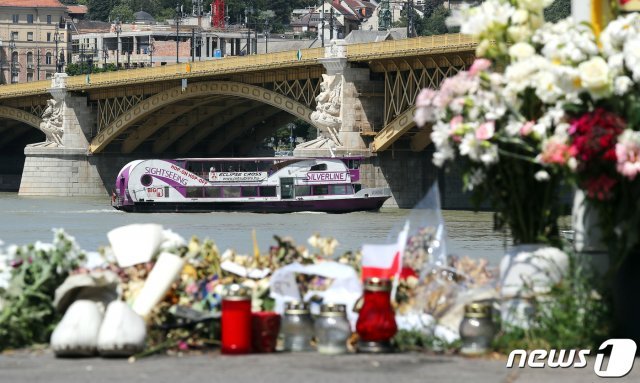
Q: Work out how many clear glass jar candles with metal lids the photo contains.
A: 3